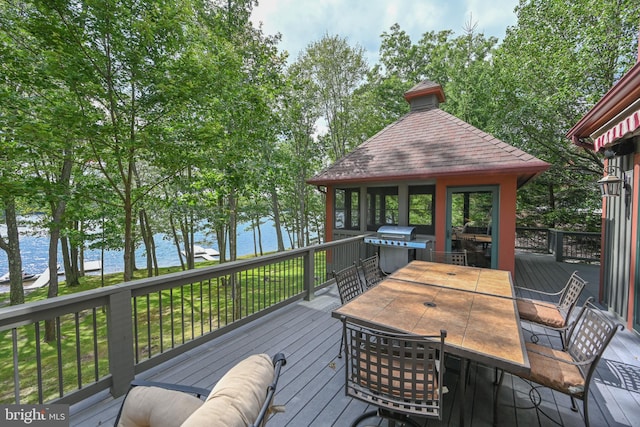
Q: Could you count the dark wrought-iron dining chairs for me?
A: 6